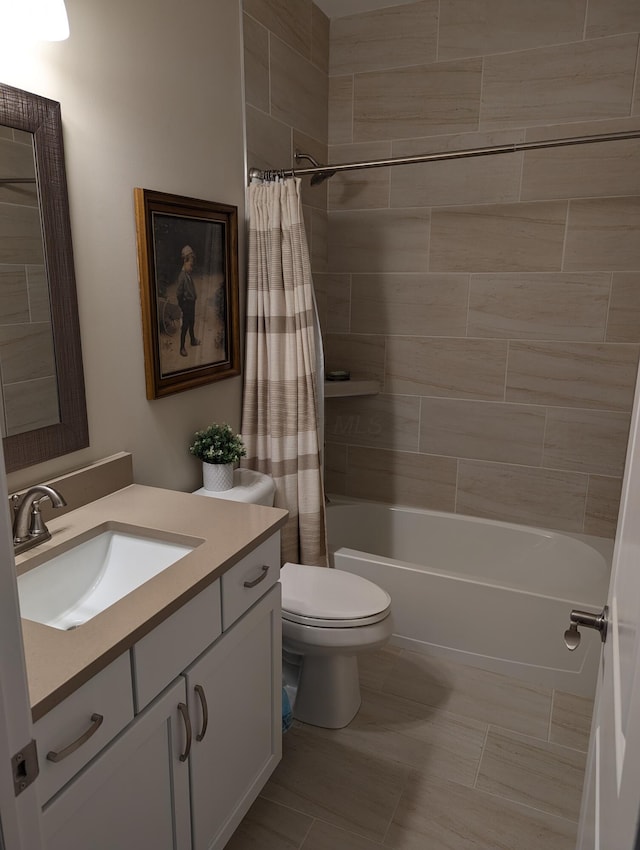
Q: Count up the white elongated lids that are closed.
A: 1